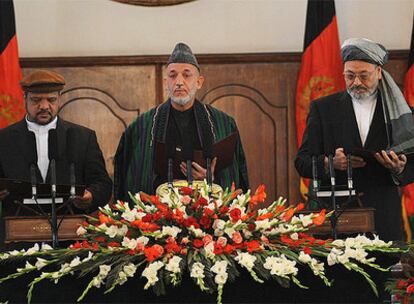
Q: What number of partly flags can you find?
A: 3